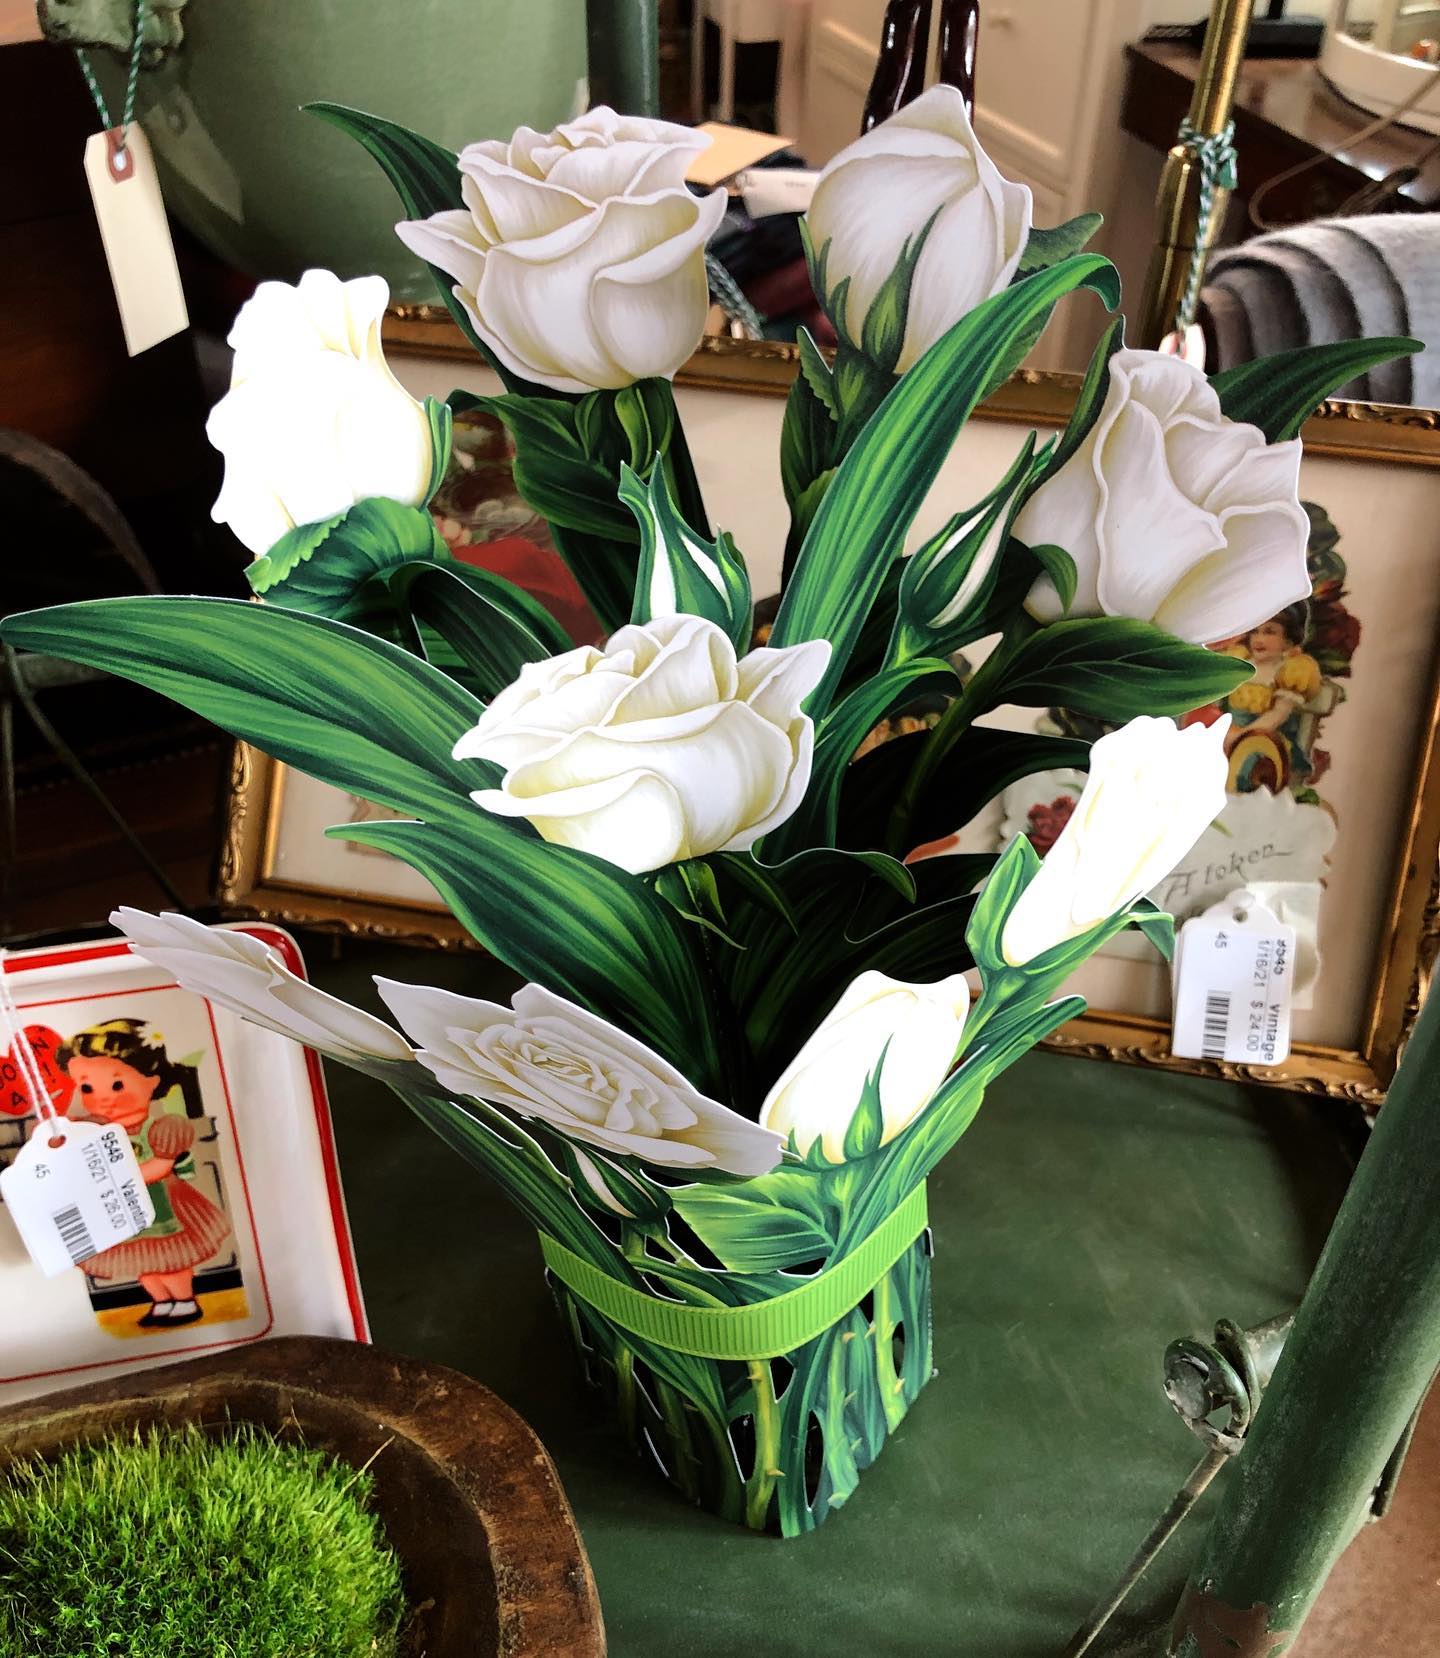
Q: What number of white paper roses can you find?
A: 9